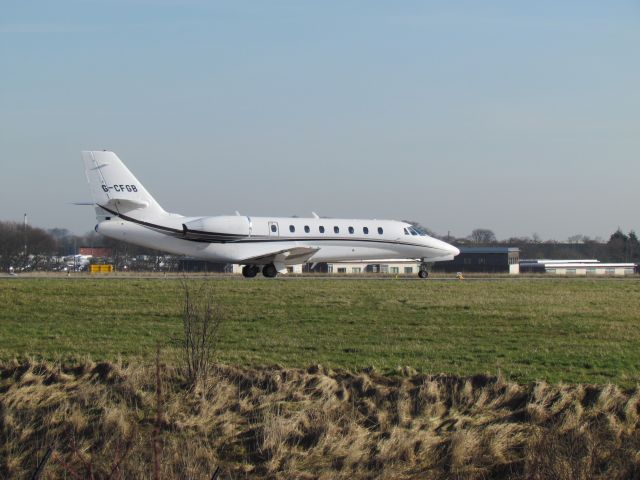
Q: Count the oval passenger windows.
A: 8